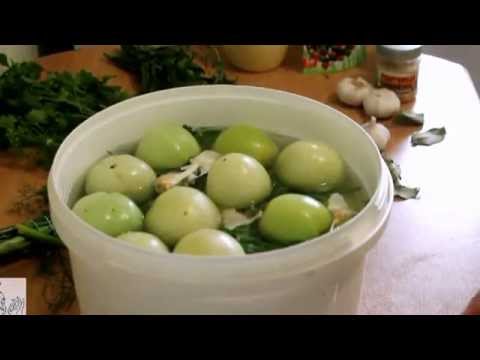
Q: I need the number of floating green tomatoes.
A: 10